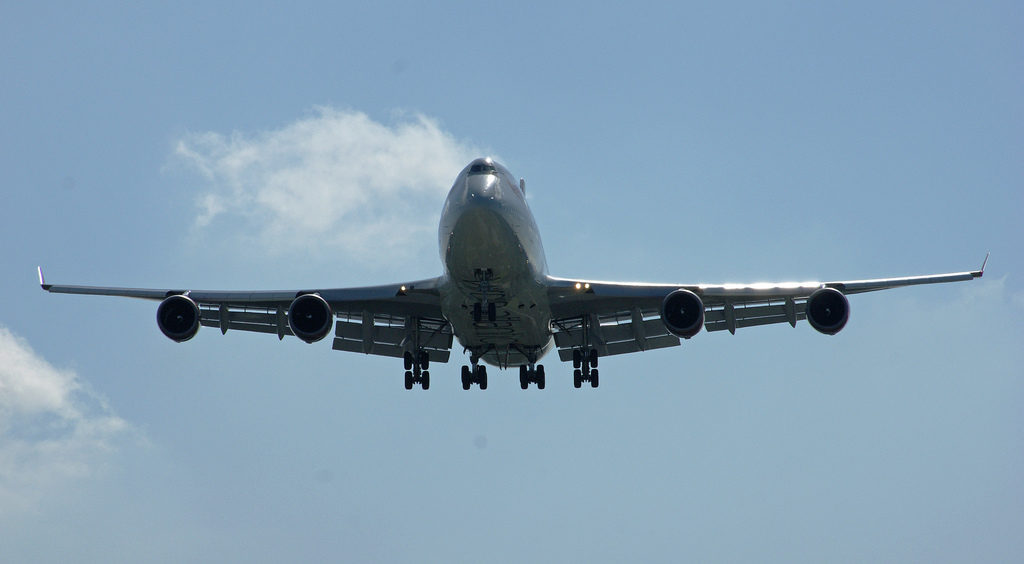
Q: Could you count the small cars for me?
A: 0